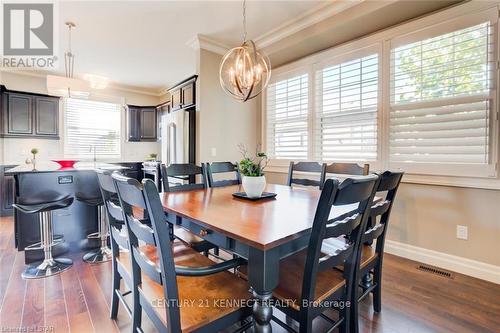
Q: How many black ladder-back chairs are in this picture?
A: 8